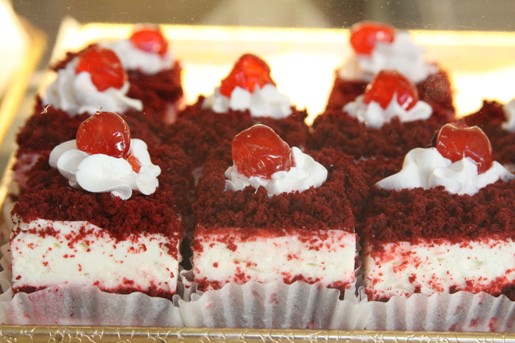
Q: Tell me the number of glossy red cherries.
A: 8